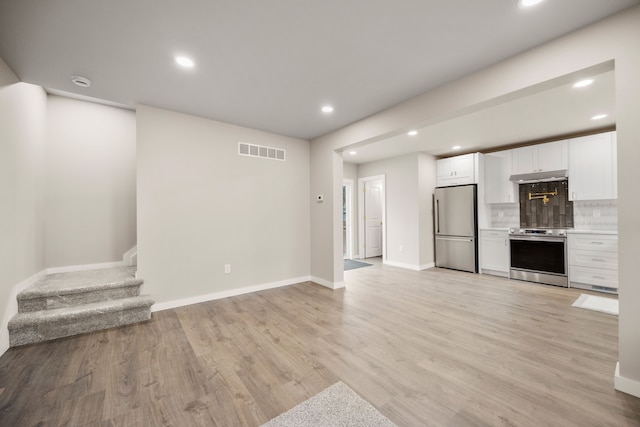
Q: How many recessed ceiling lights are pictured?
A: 8